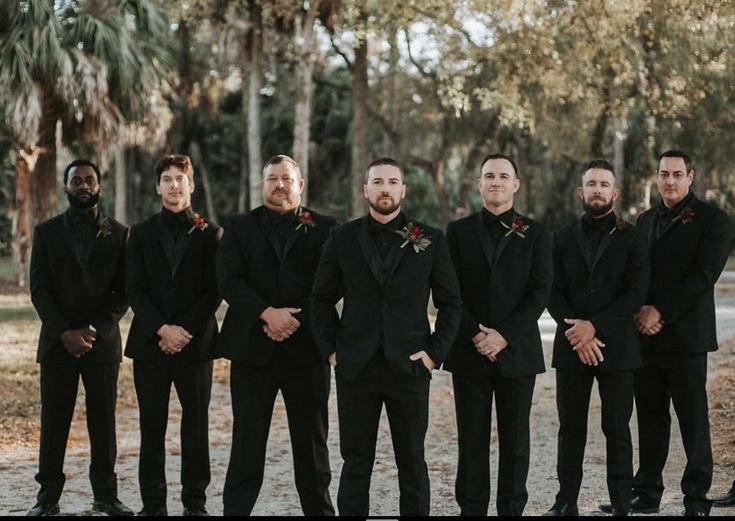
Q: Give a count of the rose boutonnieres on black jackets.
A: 7